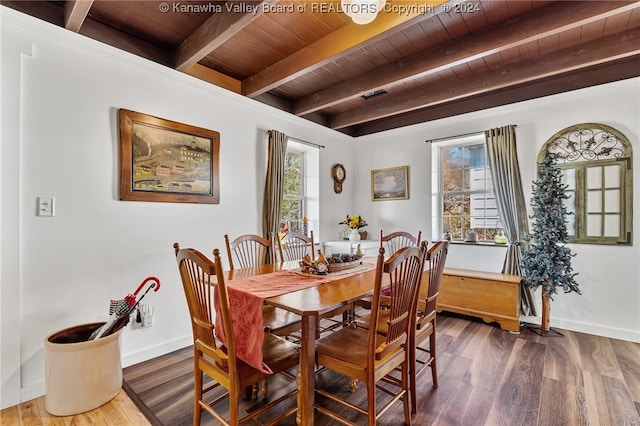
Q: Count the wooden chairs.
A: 6